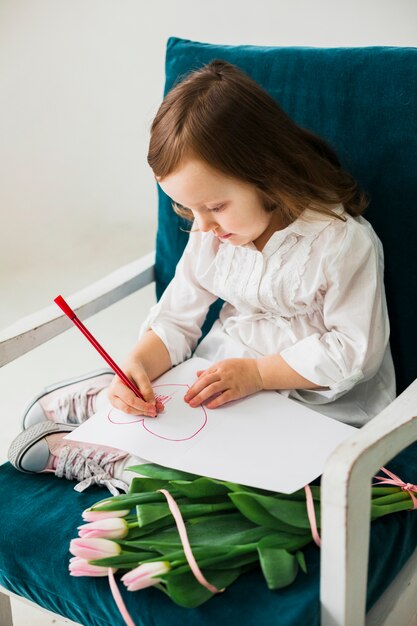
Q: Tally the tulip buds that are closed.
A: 5